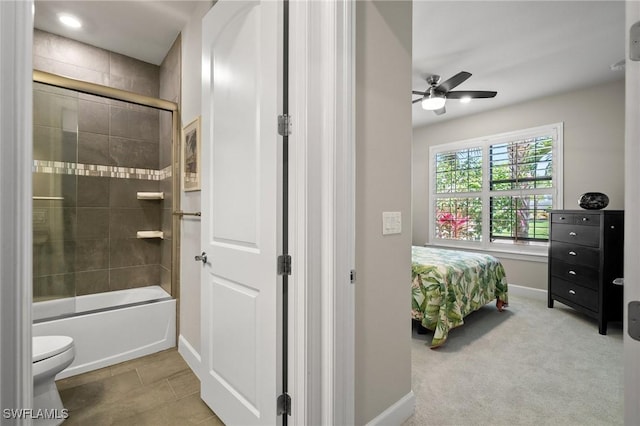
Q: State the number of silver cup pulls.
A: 4